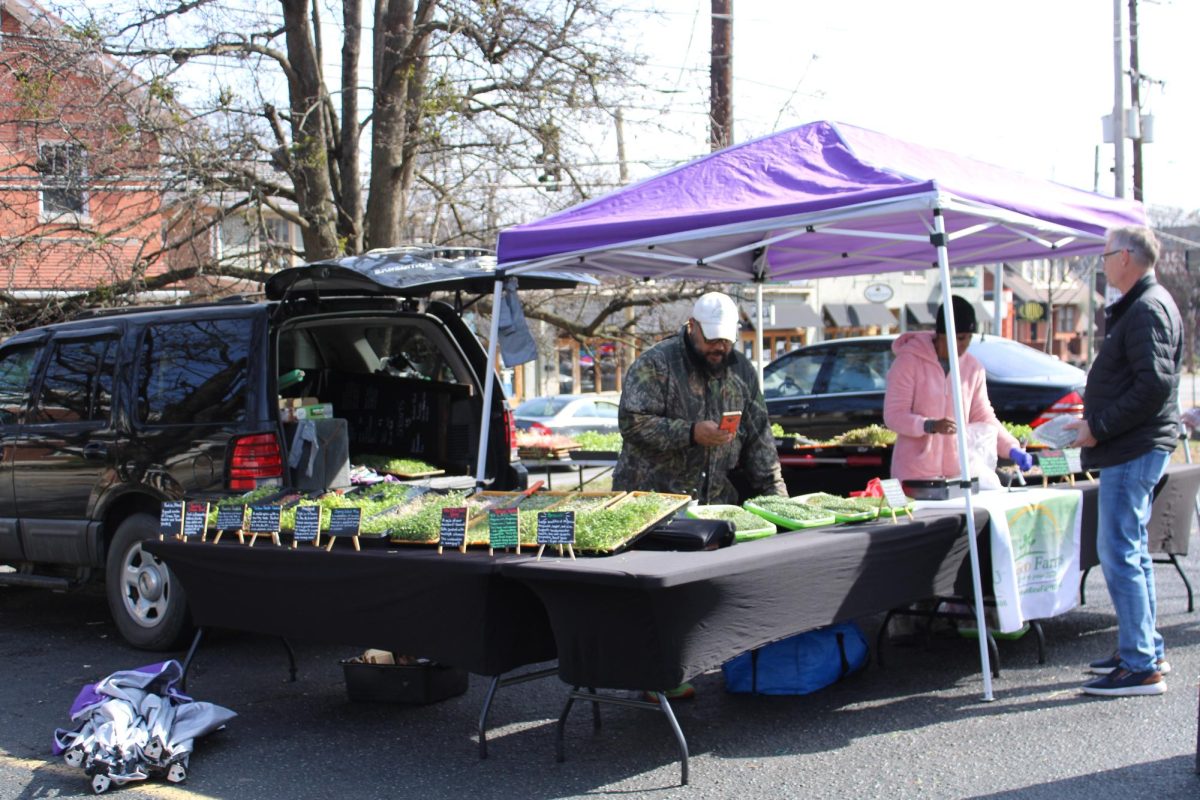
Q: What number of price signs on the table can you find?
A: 12